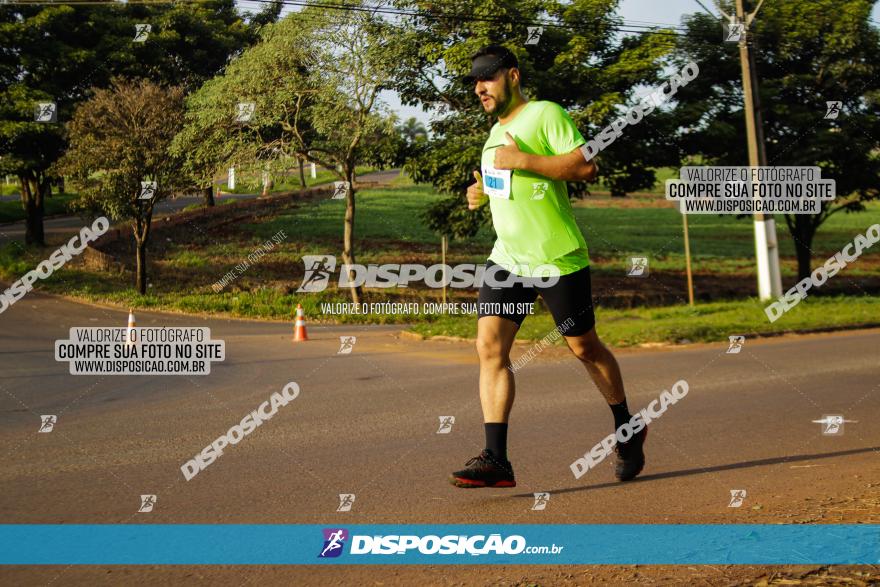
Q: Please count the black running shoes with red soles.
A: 2